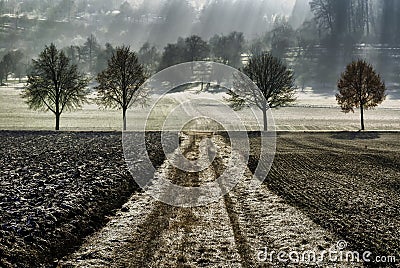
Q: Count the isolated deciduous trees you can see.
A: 4